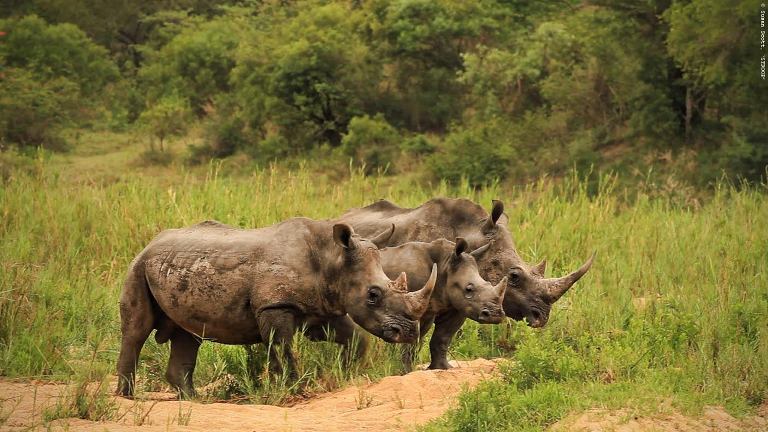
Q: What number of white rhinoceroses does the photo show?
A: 3